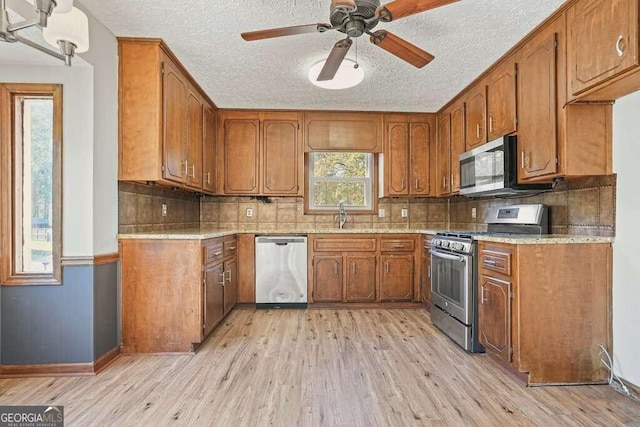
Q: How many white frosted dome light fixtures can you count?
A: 1